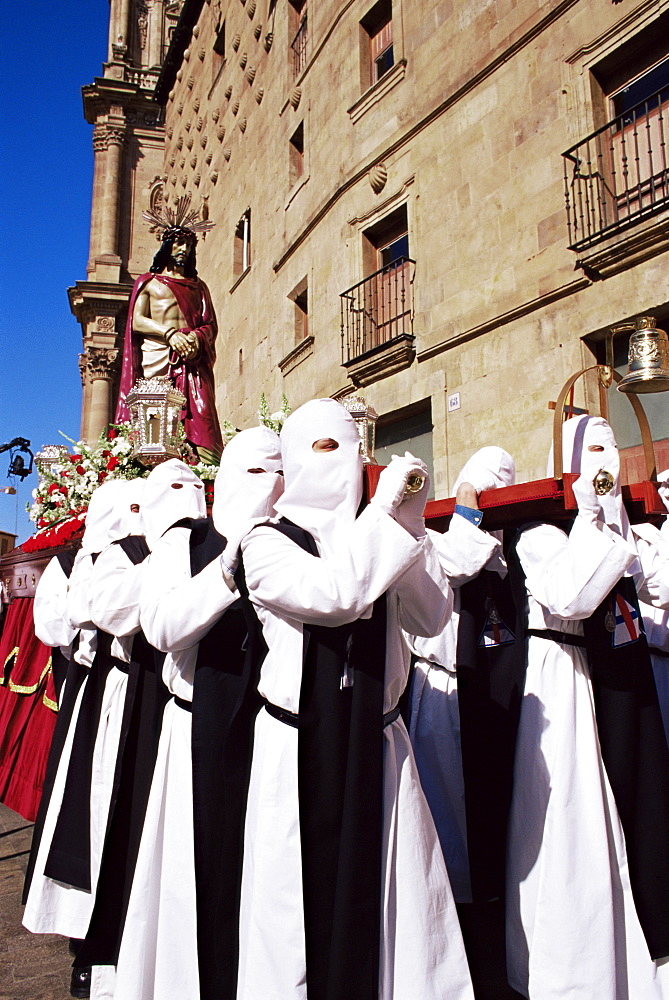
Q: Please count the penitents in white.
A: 9